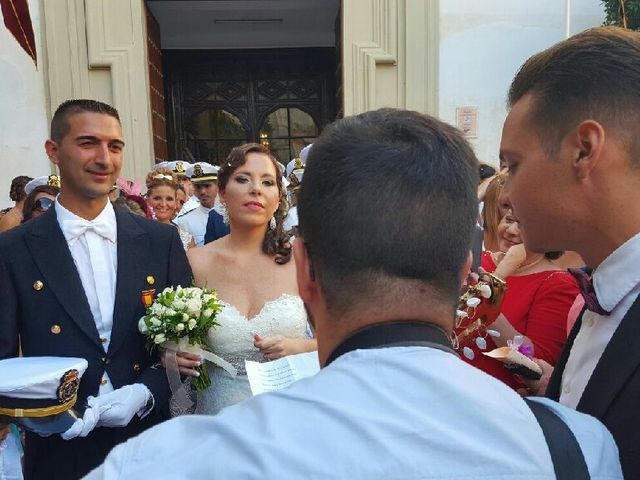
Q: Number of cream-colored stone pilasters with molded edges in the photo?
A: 2